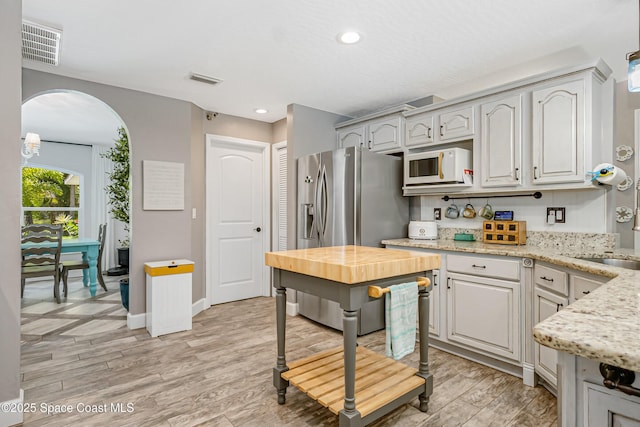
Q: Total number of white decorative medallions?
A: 3